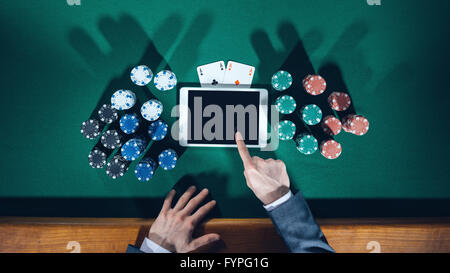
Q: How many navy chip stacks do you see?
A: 5